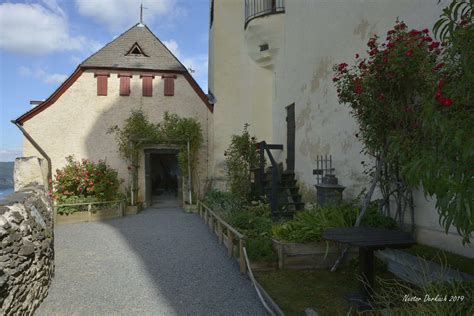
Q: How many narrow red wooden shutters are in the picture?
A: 4